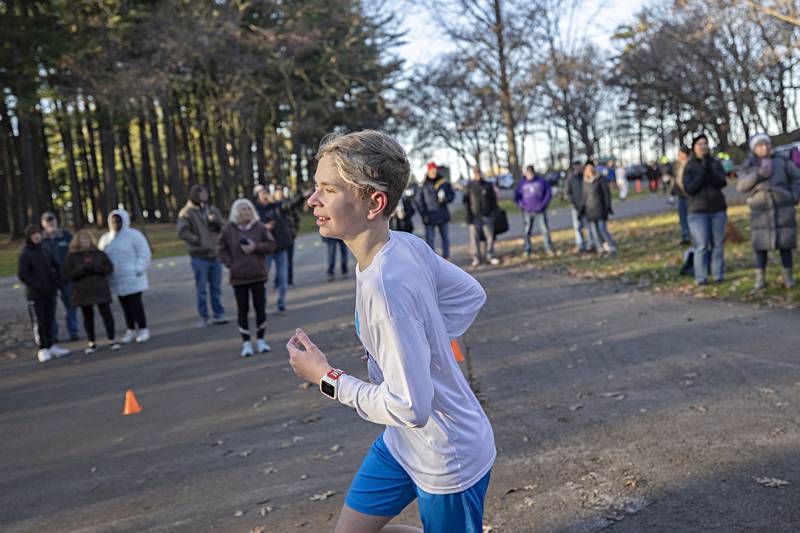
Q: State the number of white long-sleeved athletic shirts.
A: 1